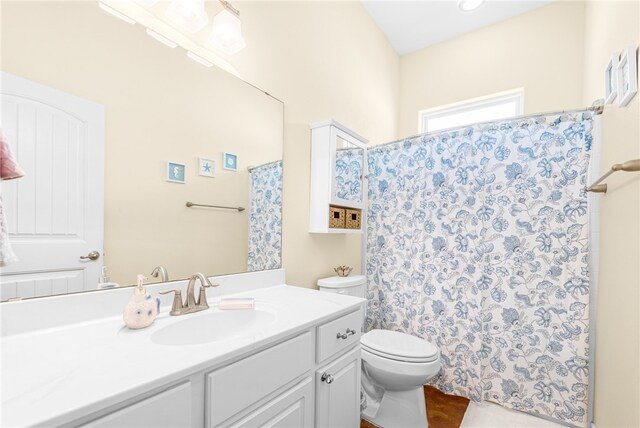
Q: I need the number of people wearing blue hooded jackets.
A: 0